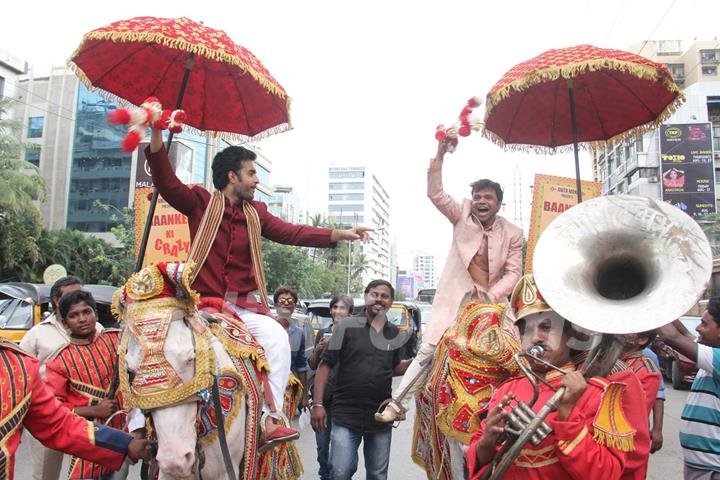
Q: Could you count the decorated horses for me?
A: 2